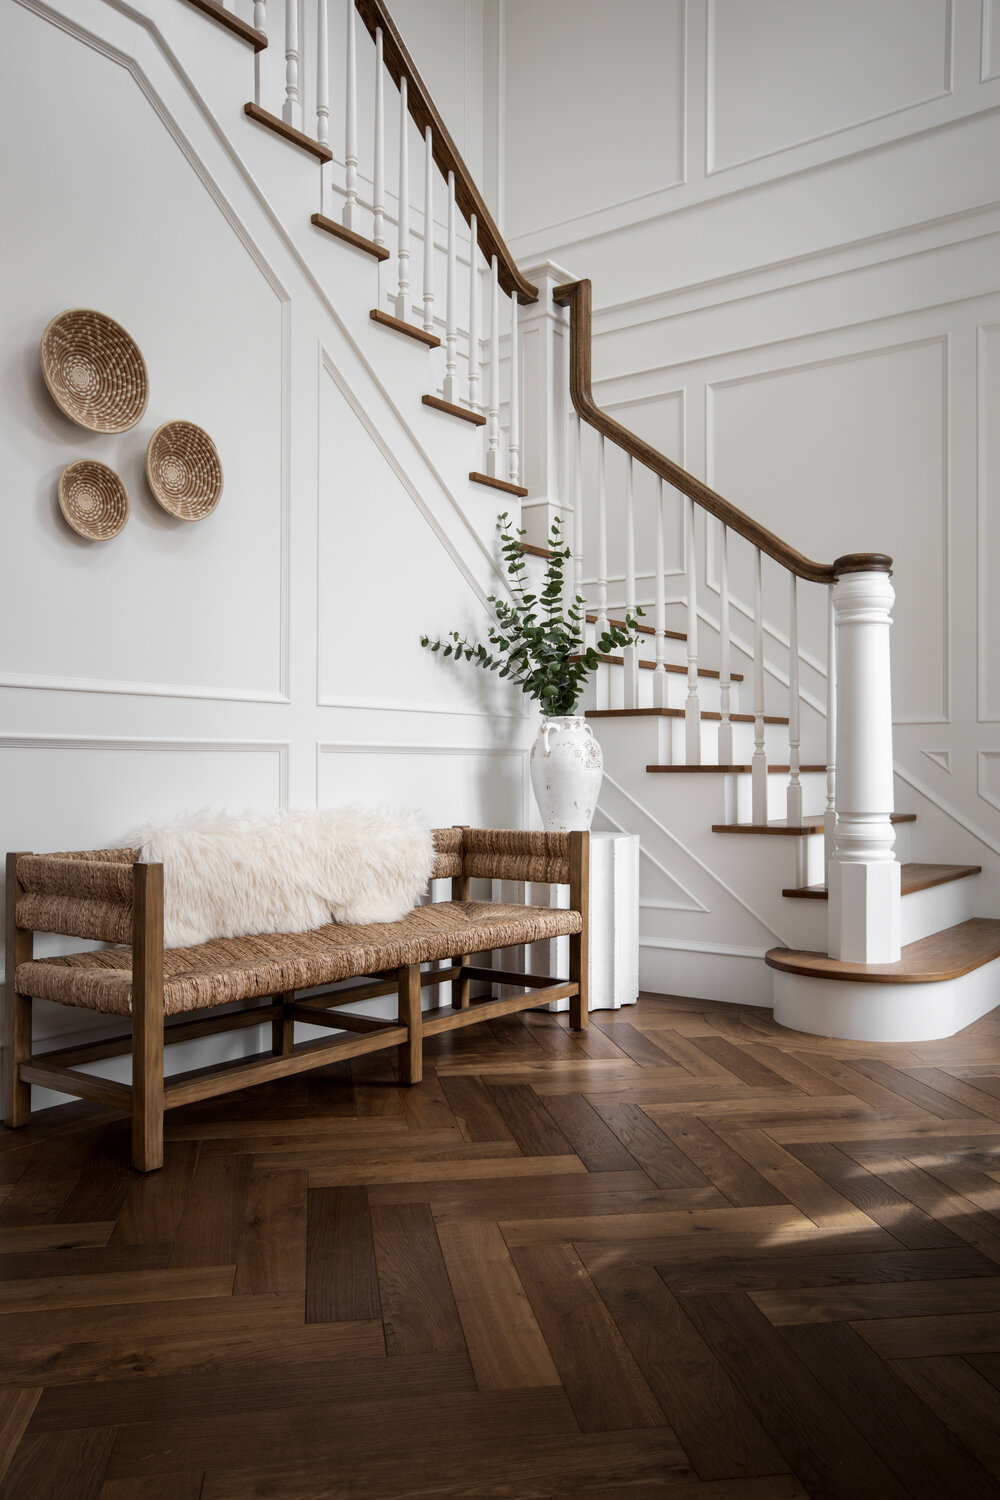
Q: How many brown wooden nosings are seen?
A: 14